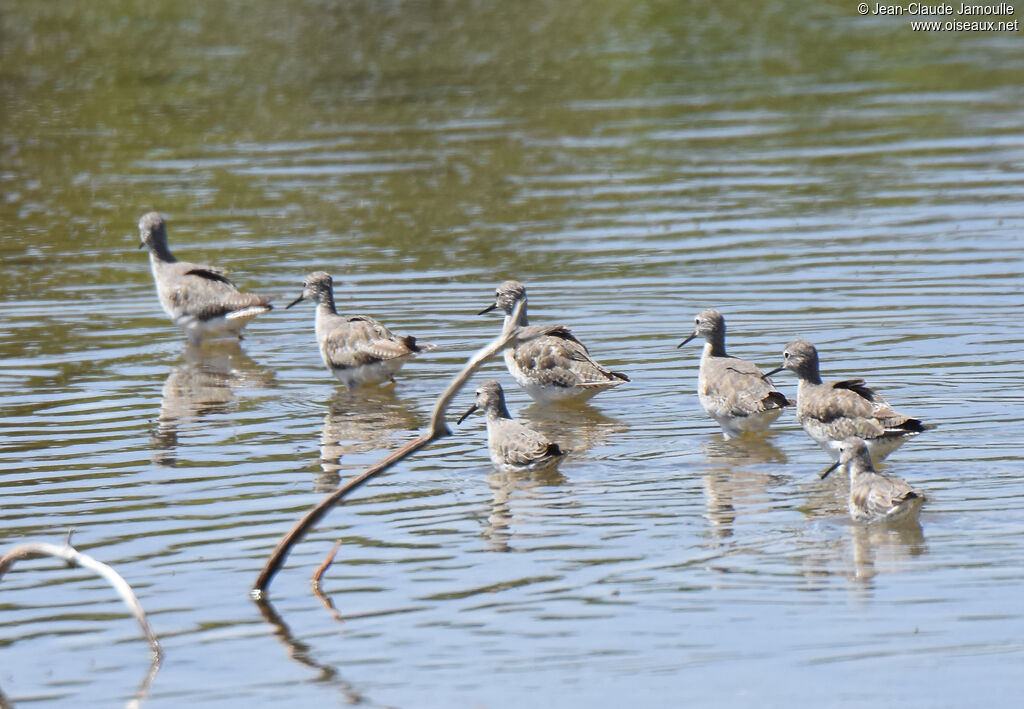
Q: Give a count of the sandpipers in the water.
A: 7